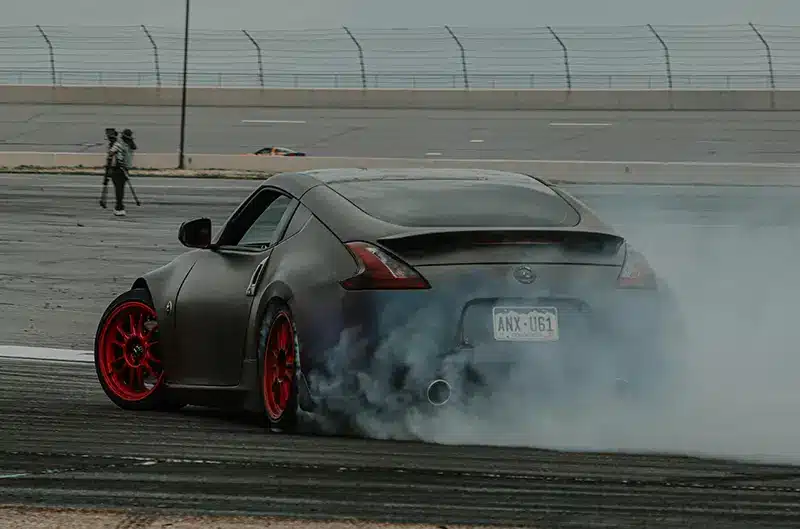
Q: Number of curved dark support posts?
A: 8